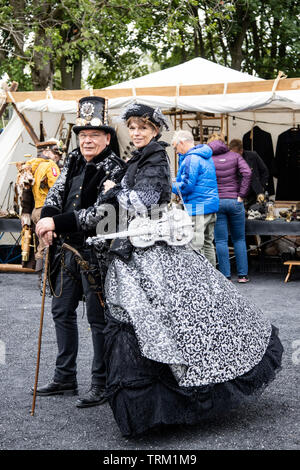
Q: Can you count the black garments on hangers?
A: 2